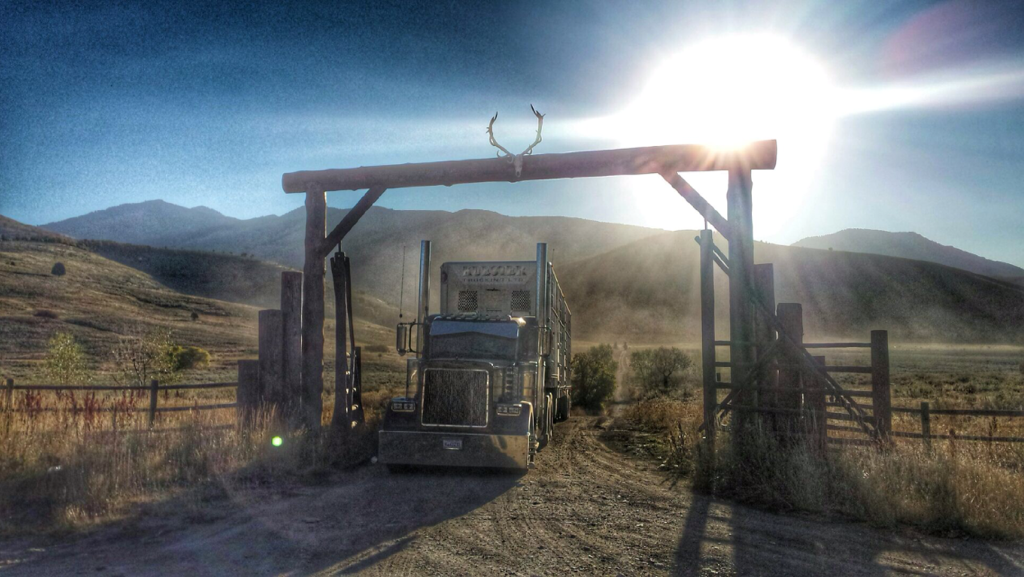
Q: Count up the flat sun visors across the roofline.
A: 1